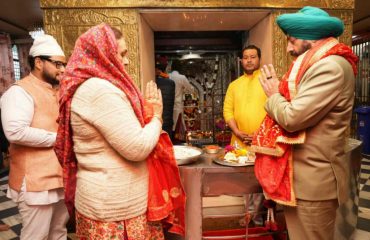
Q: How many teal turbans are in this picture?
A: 1